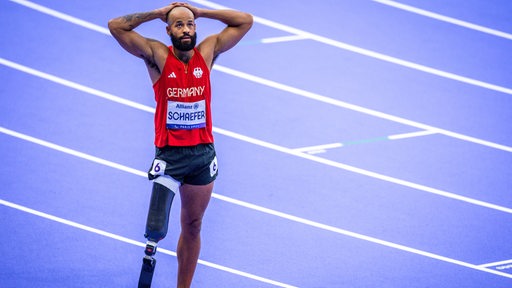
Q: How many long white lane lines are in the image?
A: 6